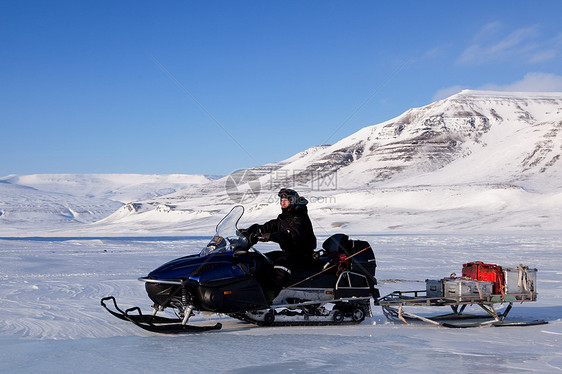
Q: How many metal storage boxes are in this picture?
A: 3